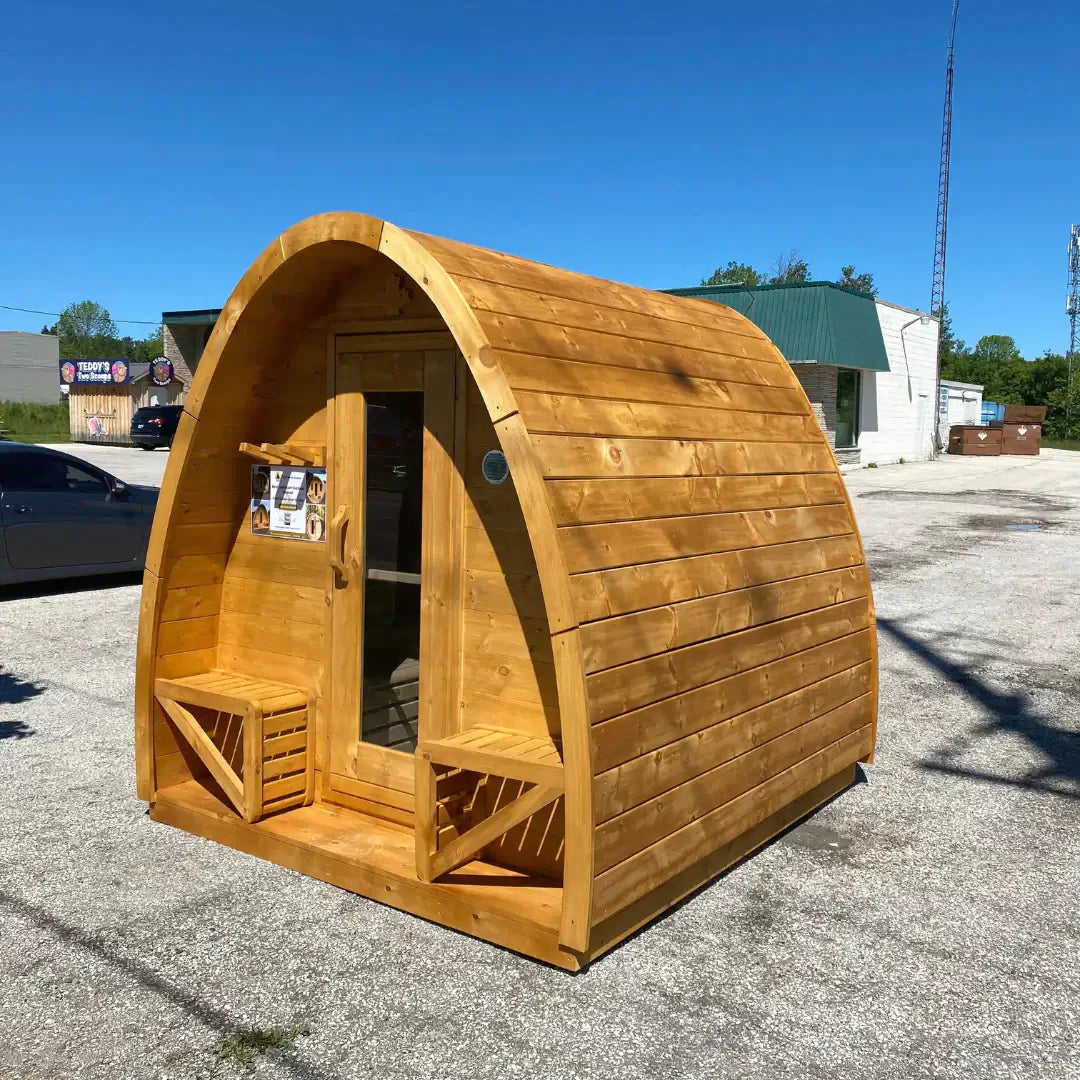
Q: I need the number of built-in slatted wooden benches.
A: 2